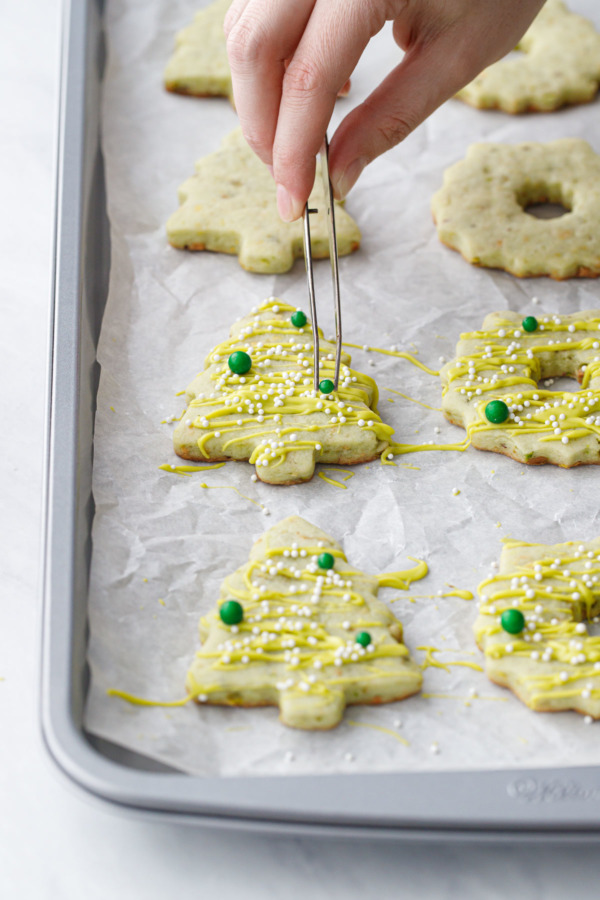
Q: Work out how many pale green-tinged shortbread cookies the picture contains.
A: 8